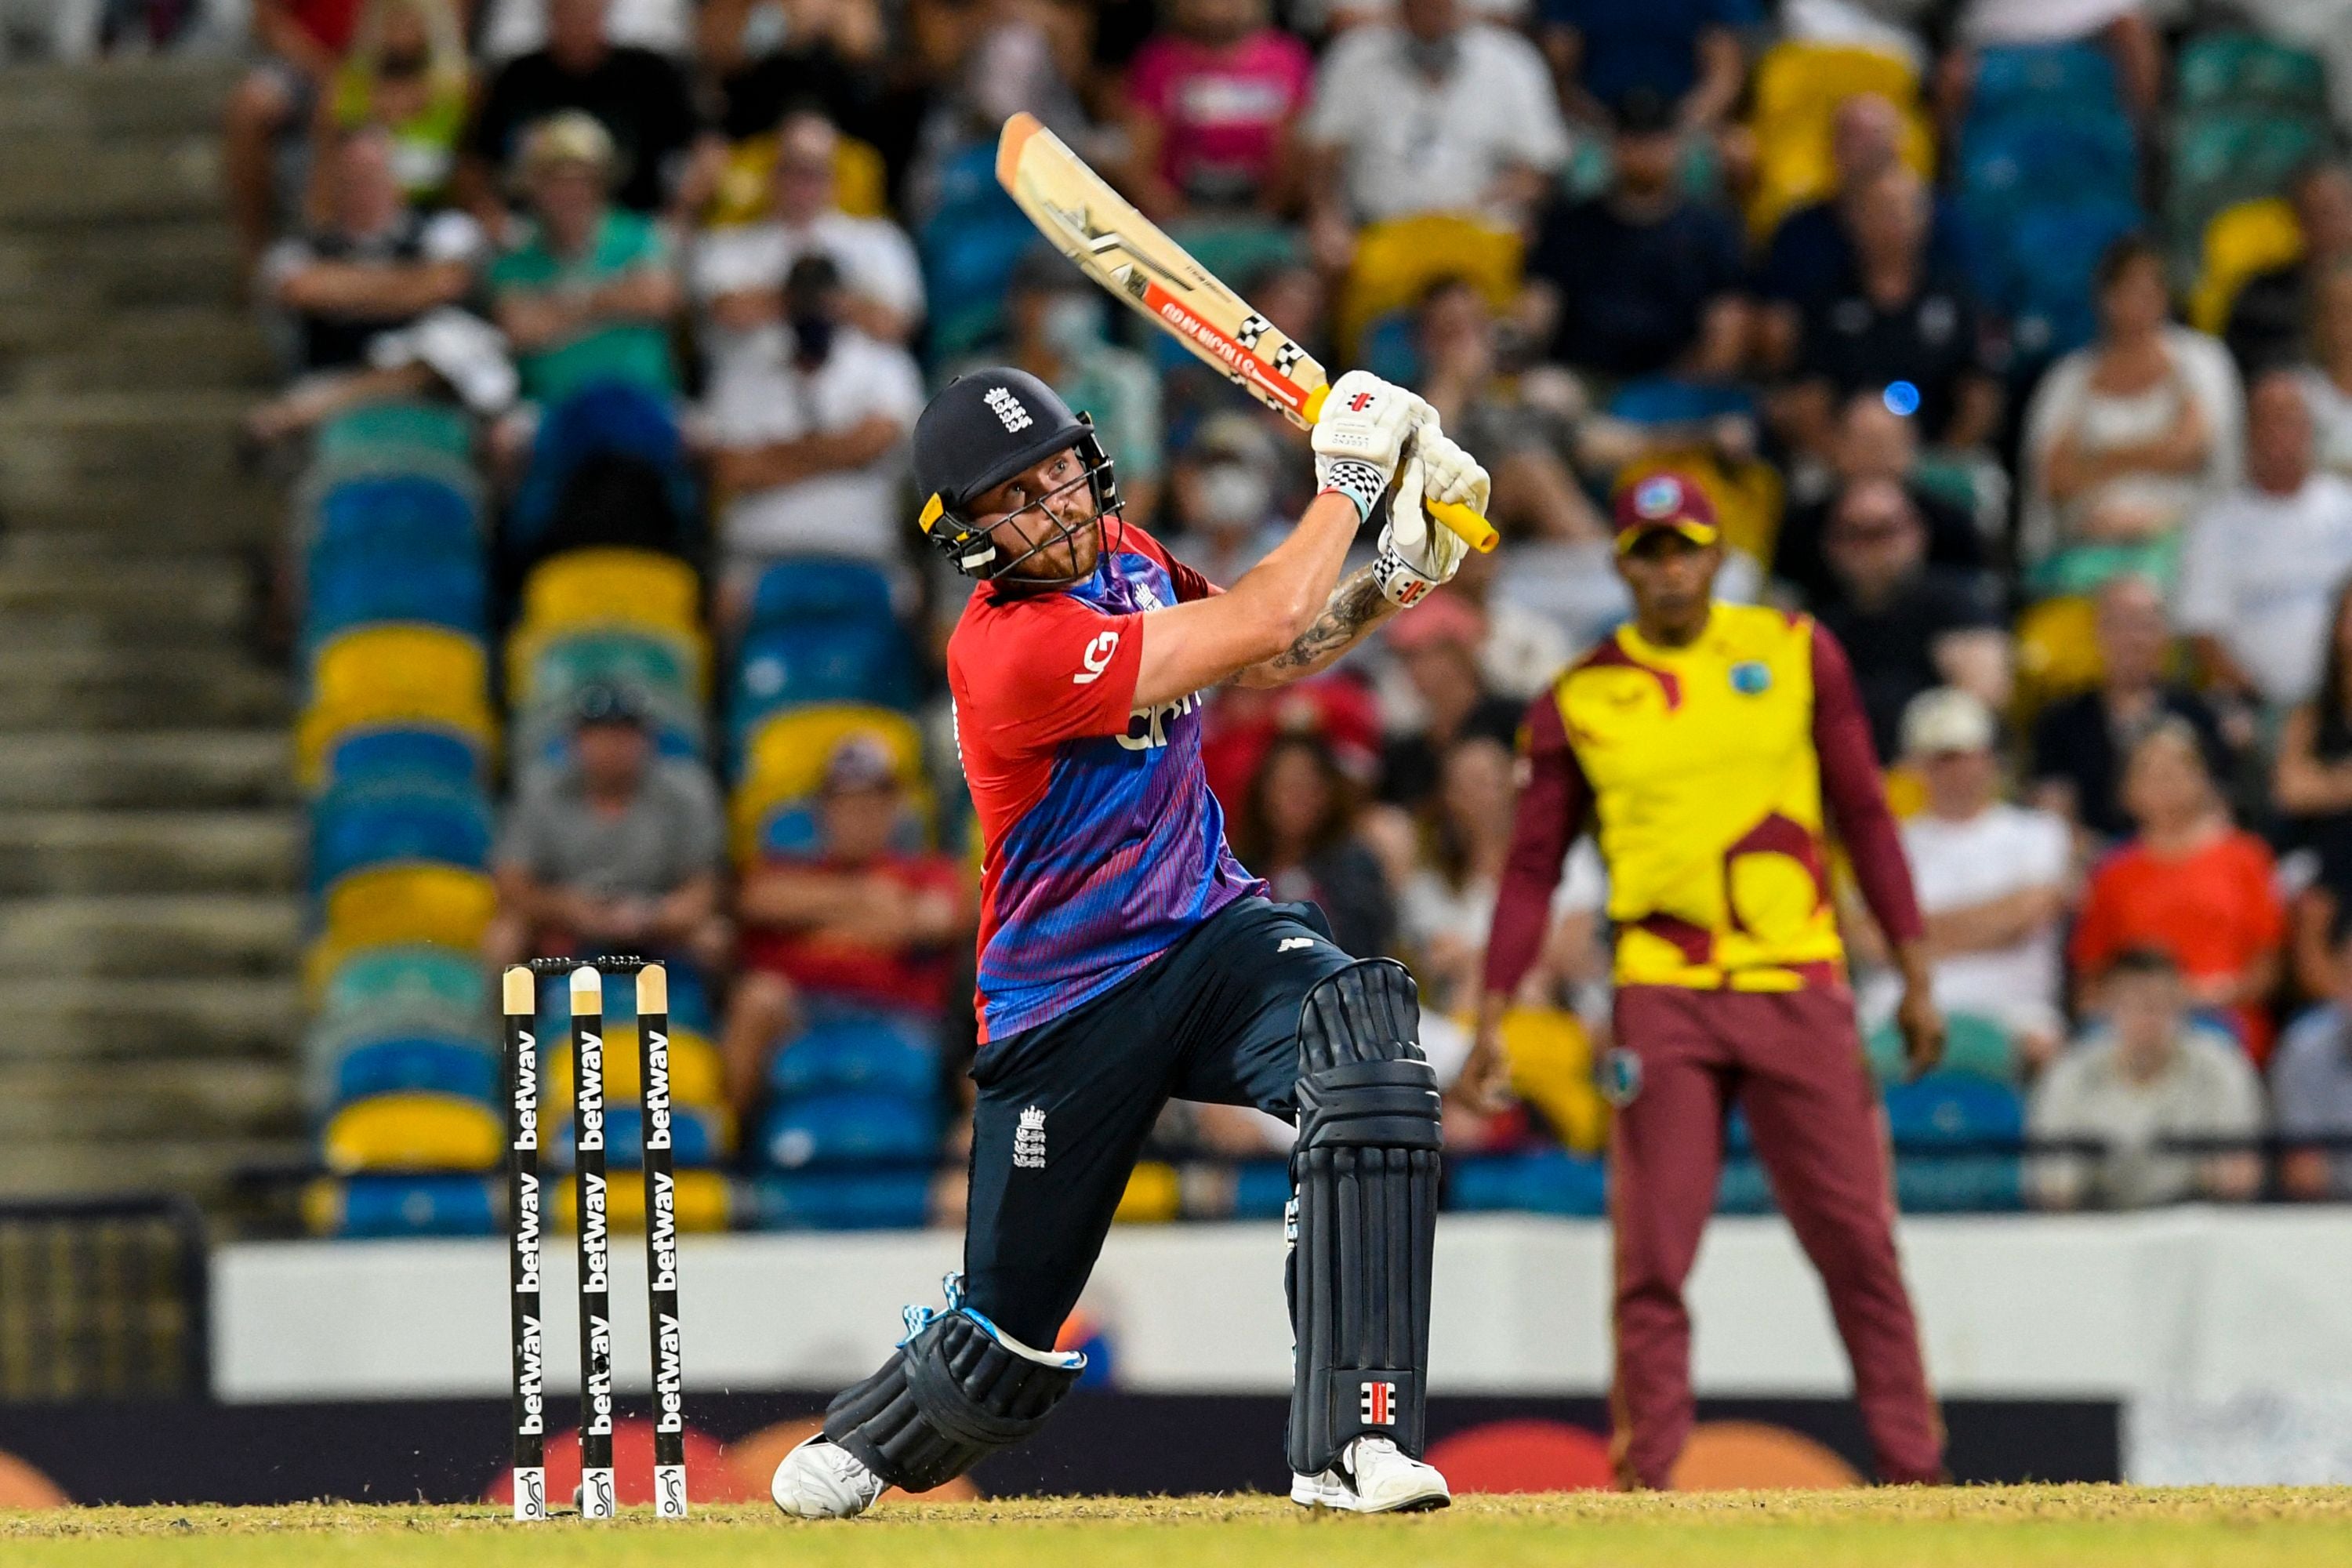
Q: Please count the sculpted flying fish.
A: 0